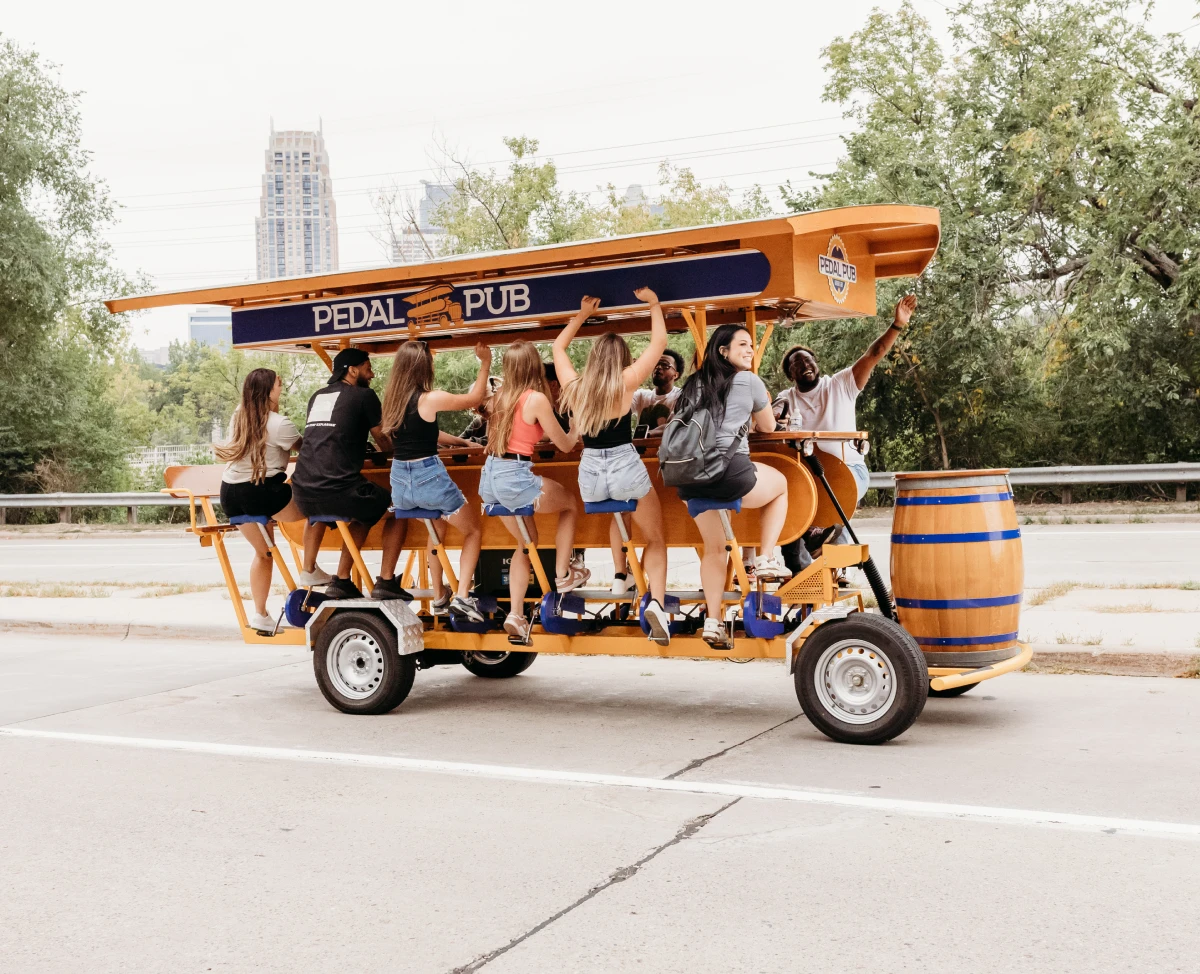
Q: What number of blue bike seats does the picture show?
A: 6